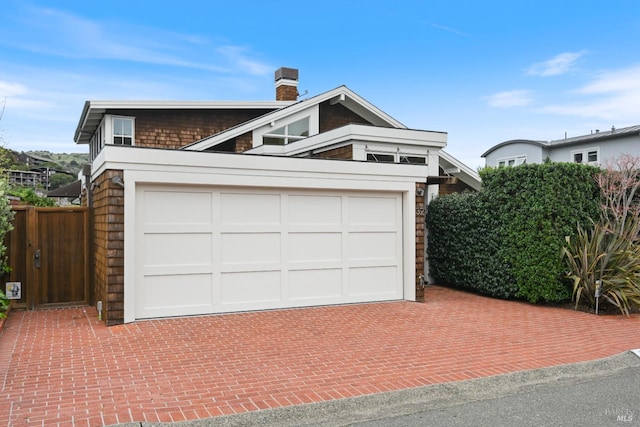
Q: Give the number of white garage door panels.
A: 12